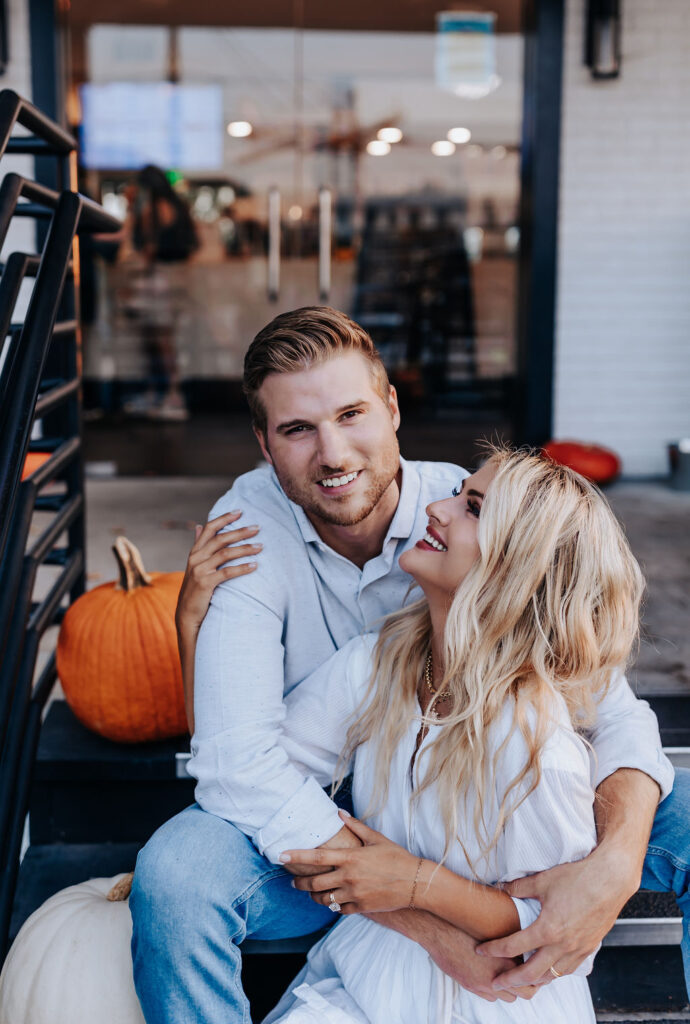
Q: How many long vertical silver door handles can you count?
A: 2